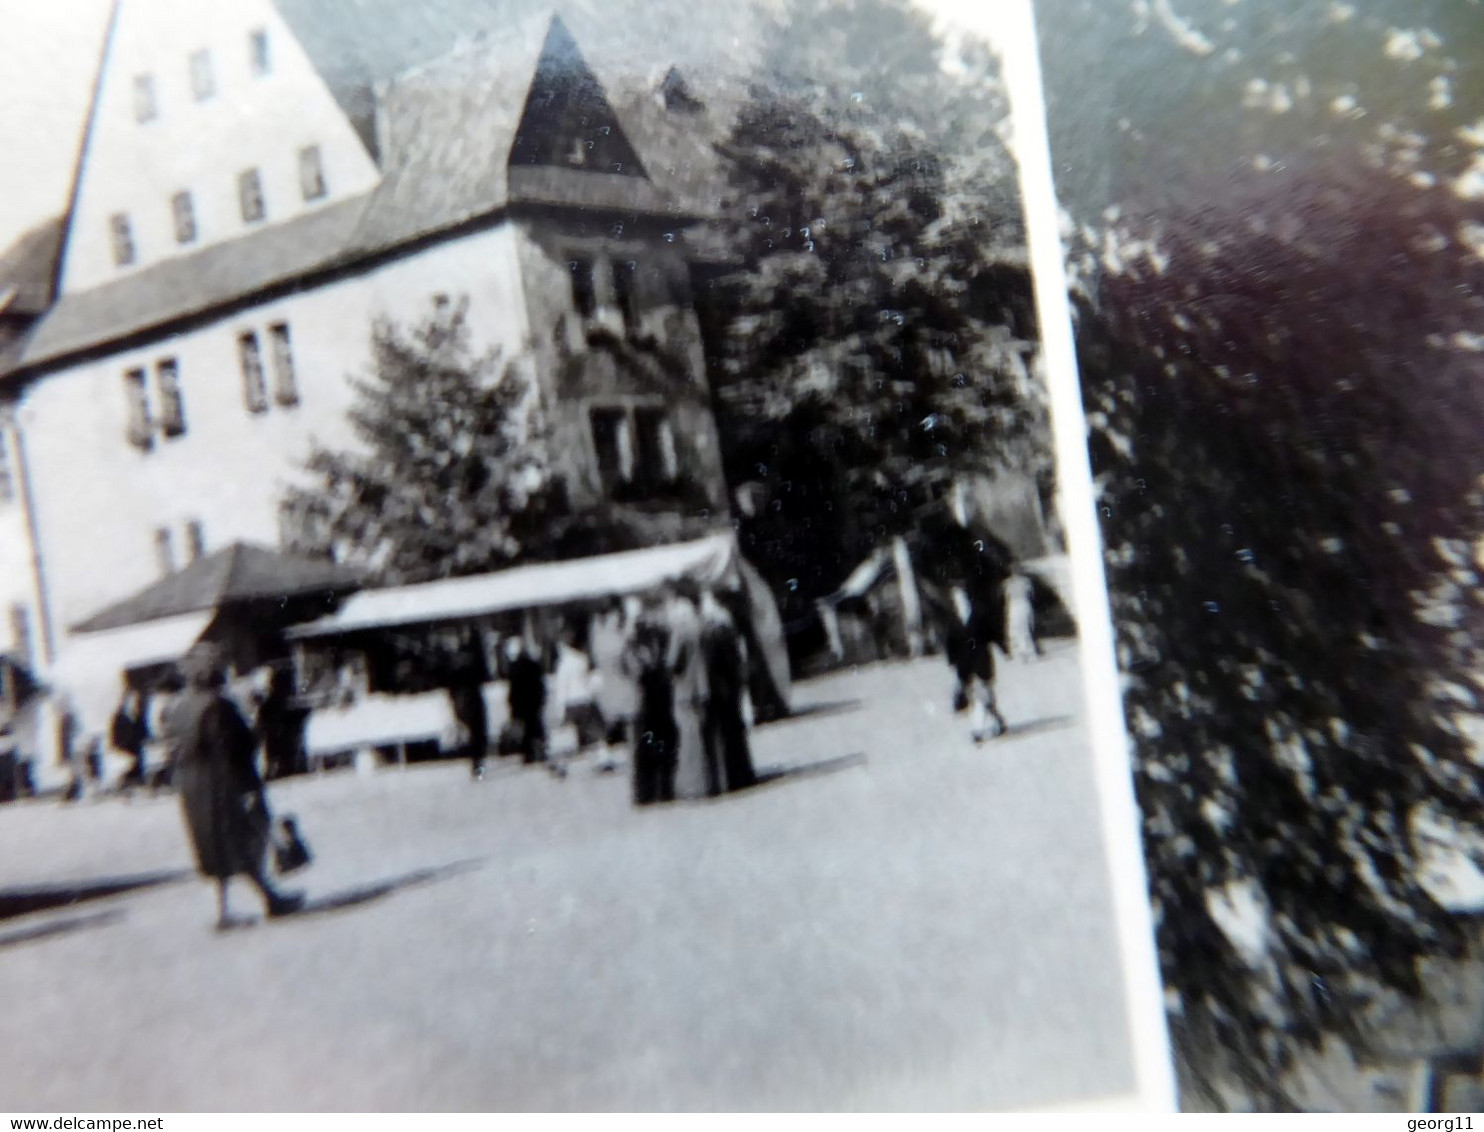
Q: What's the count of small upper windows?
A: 7